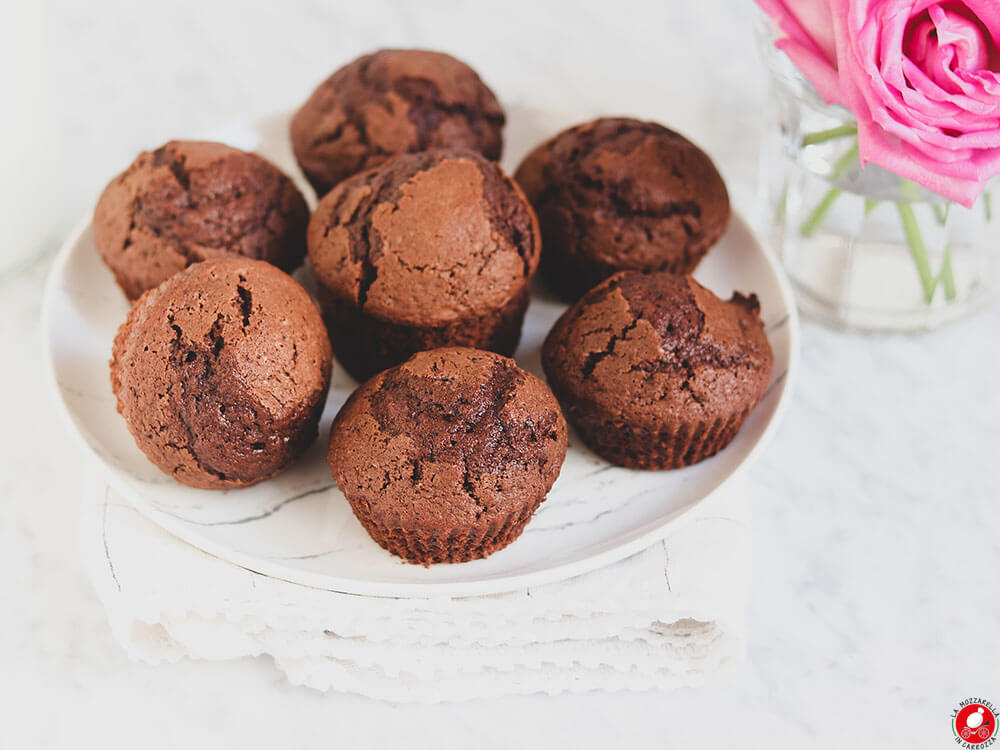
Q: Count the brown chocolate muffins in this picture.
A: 7